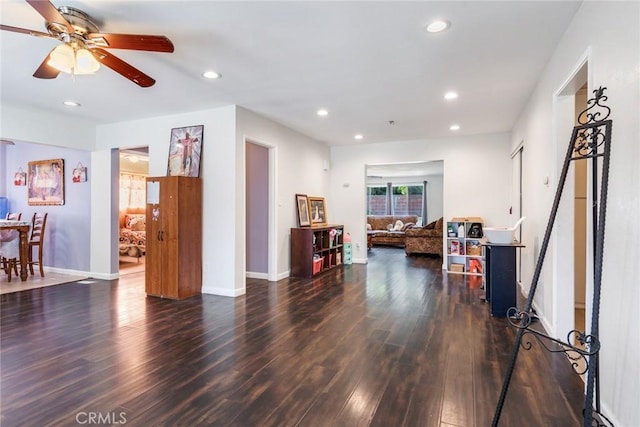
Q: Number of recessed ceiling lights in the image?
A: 7